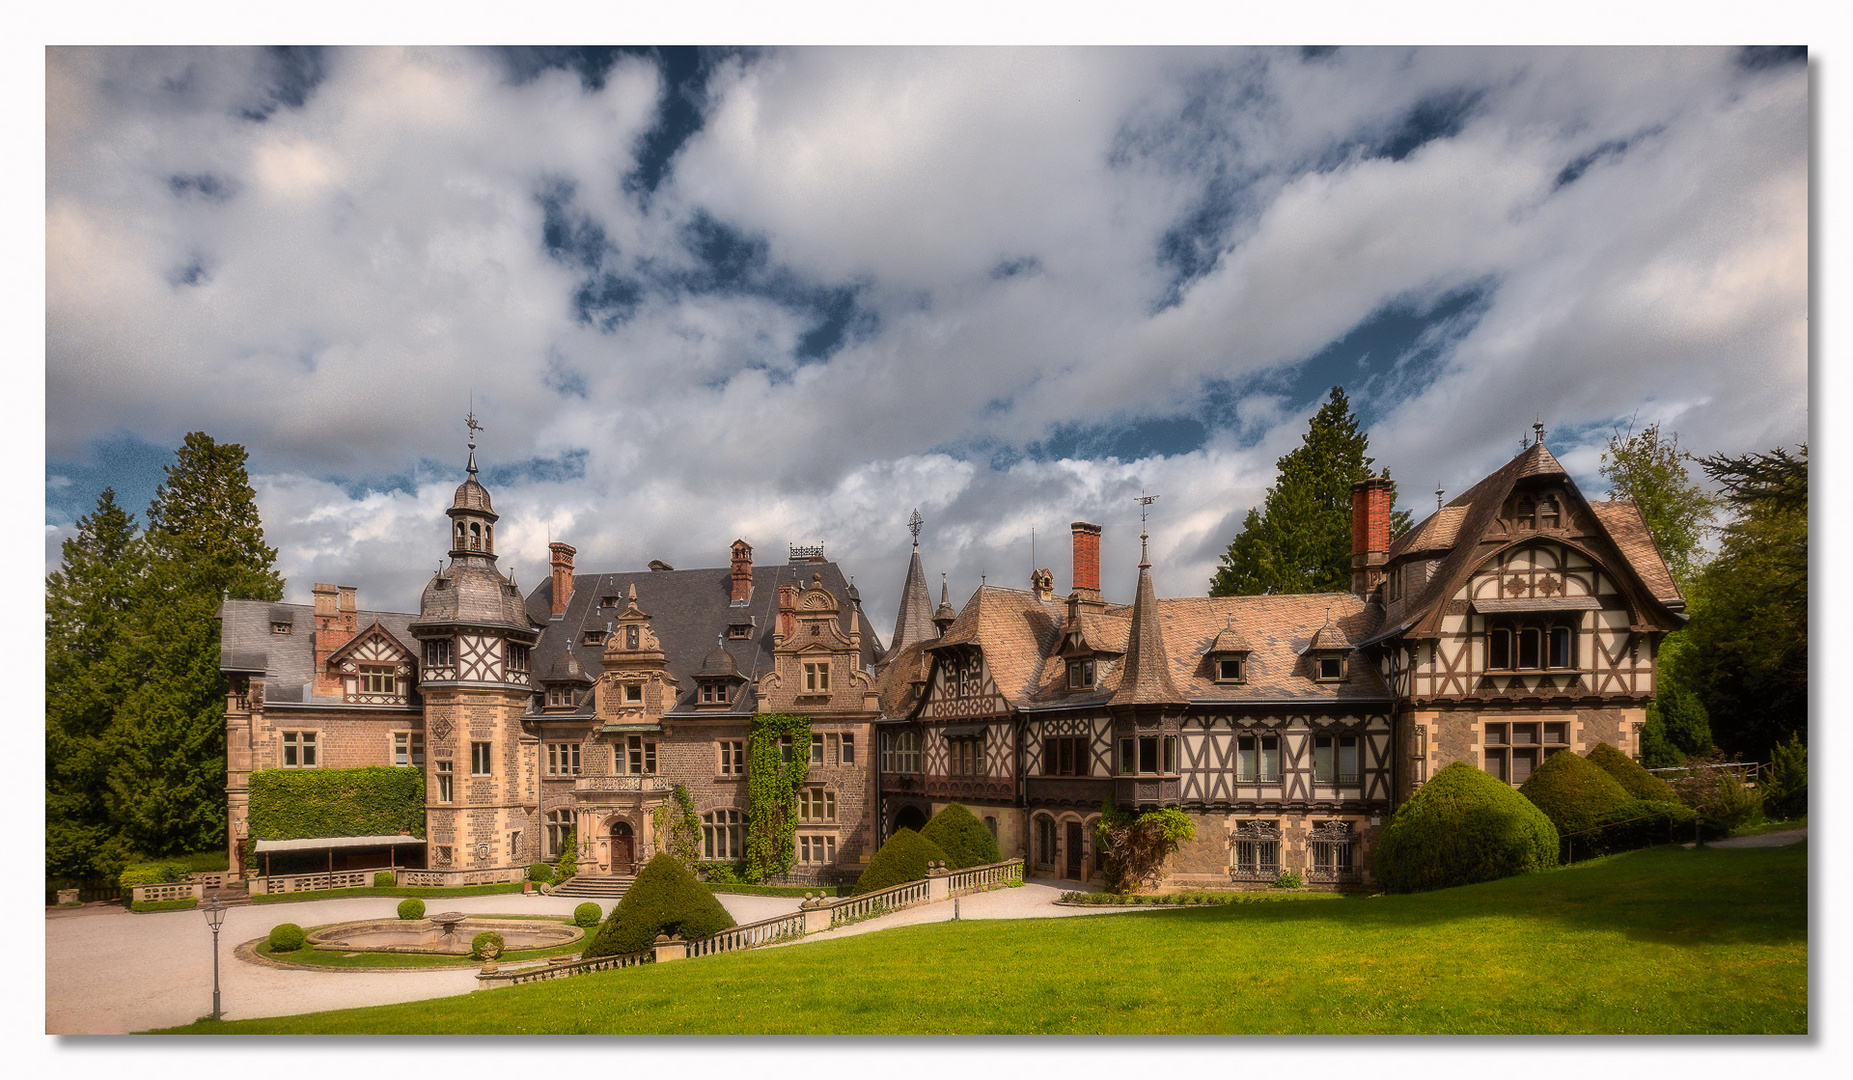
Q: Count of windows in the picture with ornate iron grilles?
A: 2